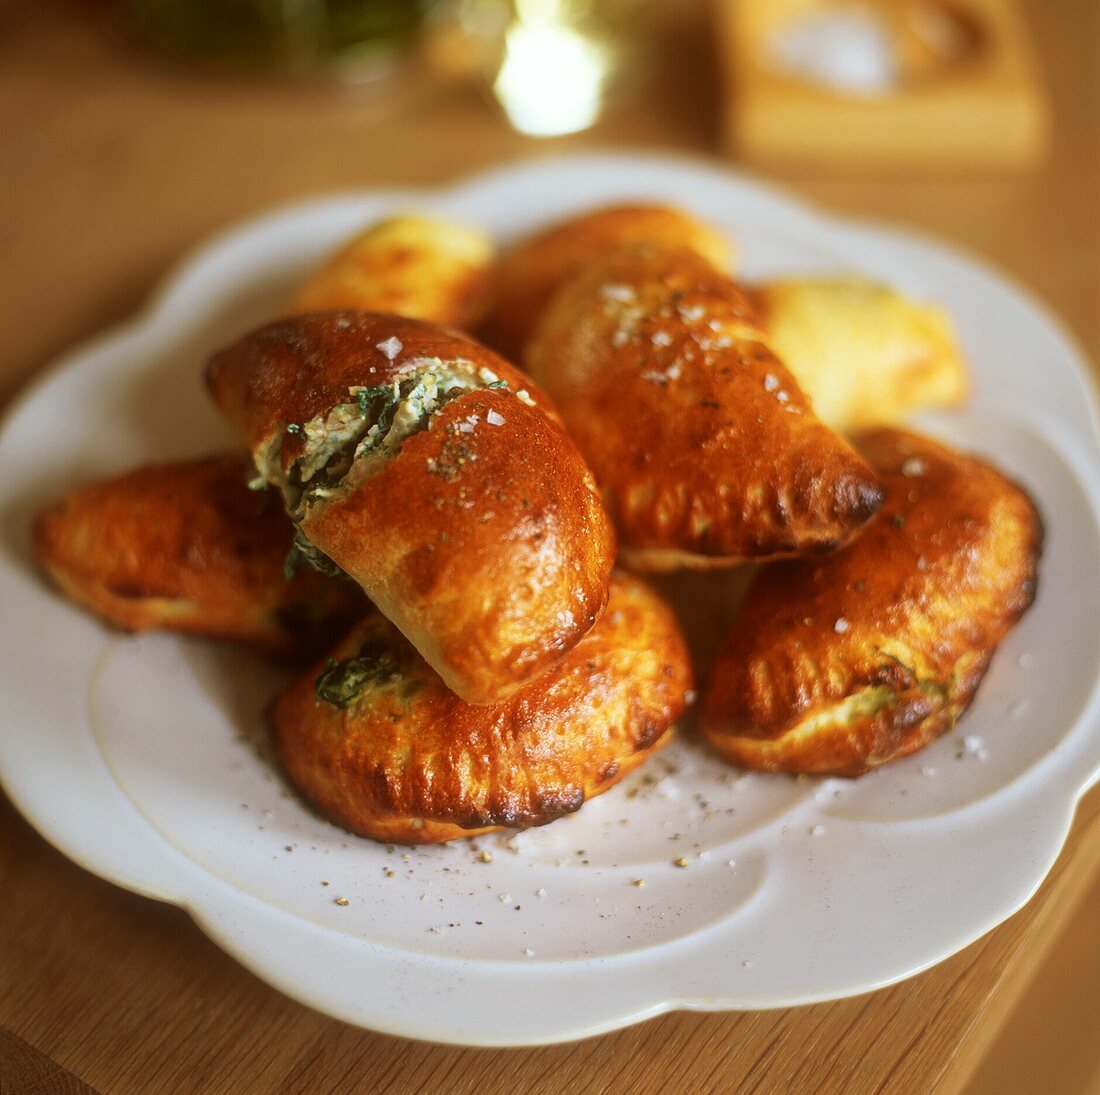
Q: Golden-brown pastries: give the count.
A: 8